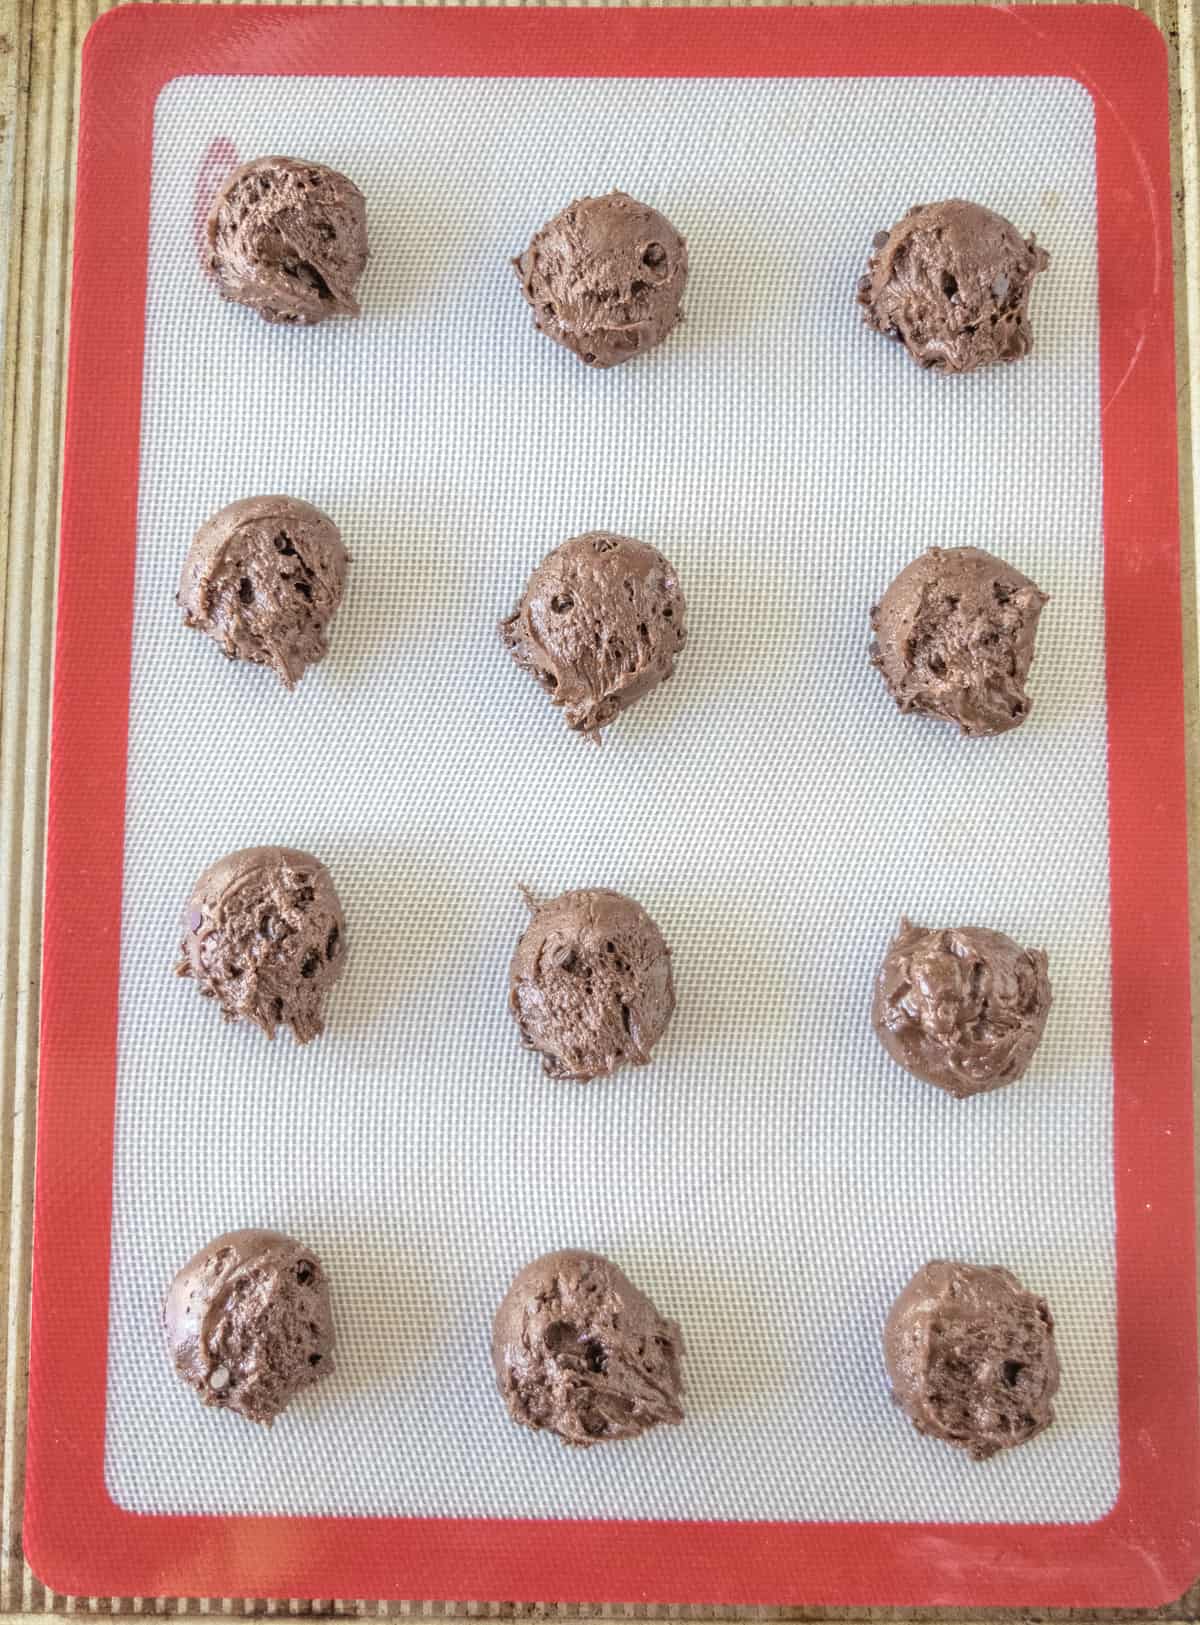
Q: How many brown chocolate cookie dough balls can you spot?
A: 12